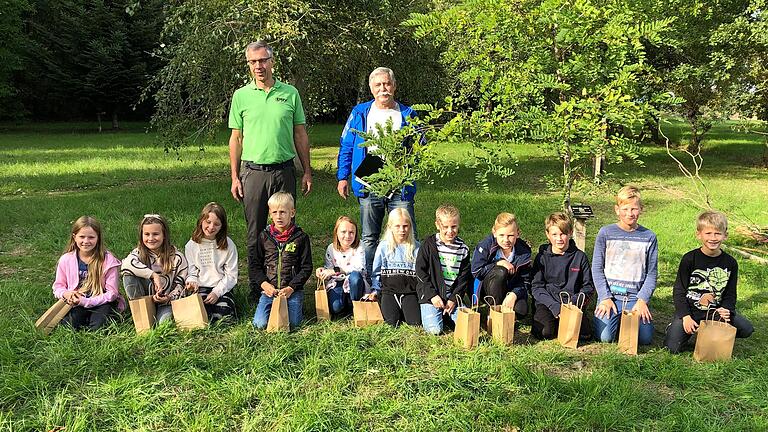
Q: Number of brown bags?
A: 11